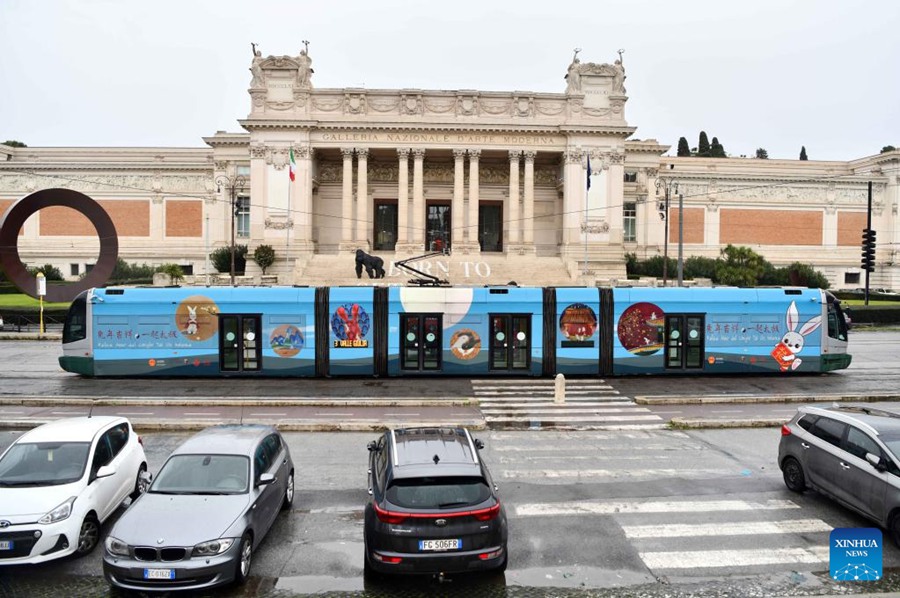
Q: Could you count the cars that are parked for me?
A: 4